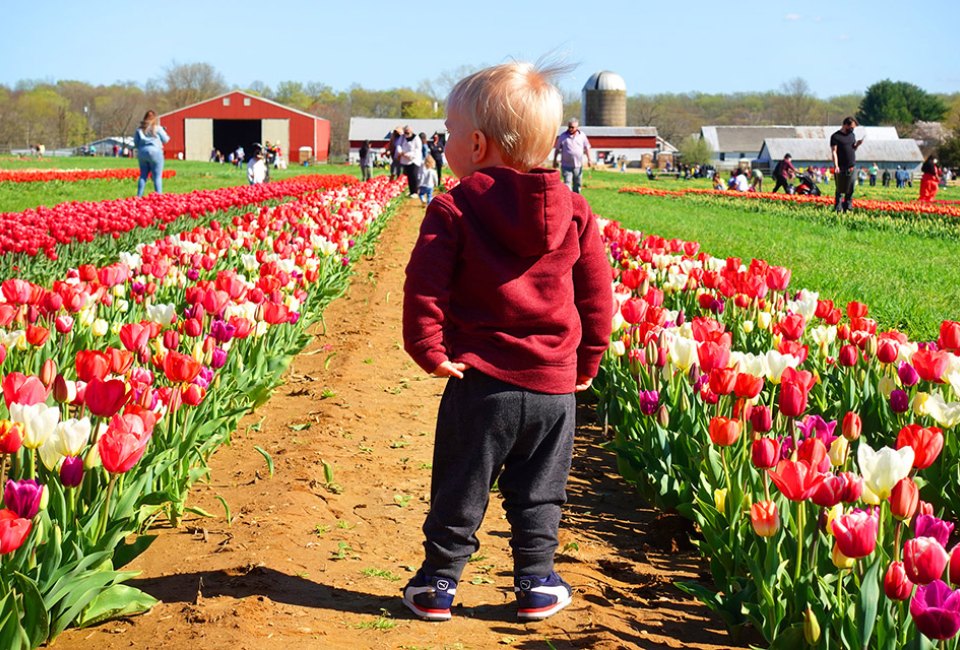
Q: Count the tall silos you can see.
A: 1